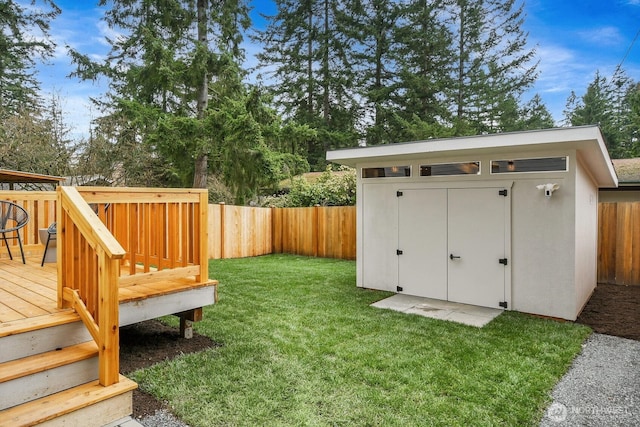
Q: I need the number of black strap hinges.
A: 6